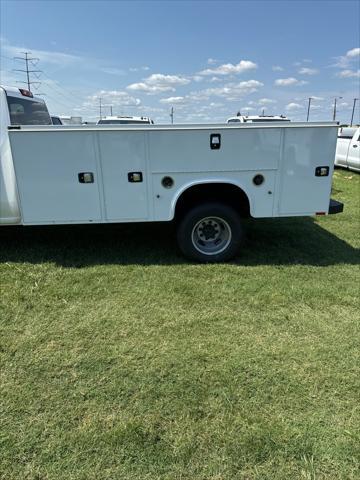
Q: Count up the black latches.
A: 4